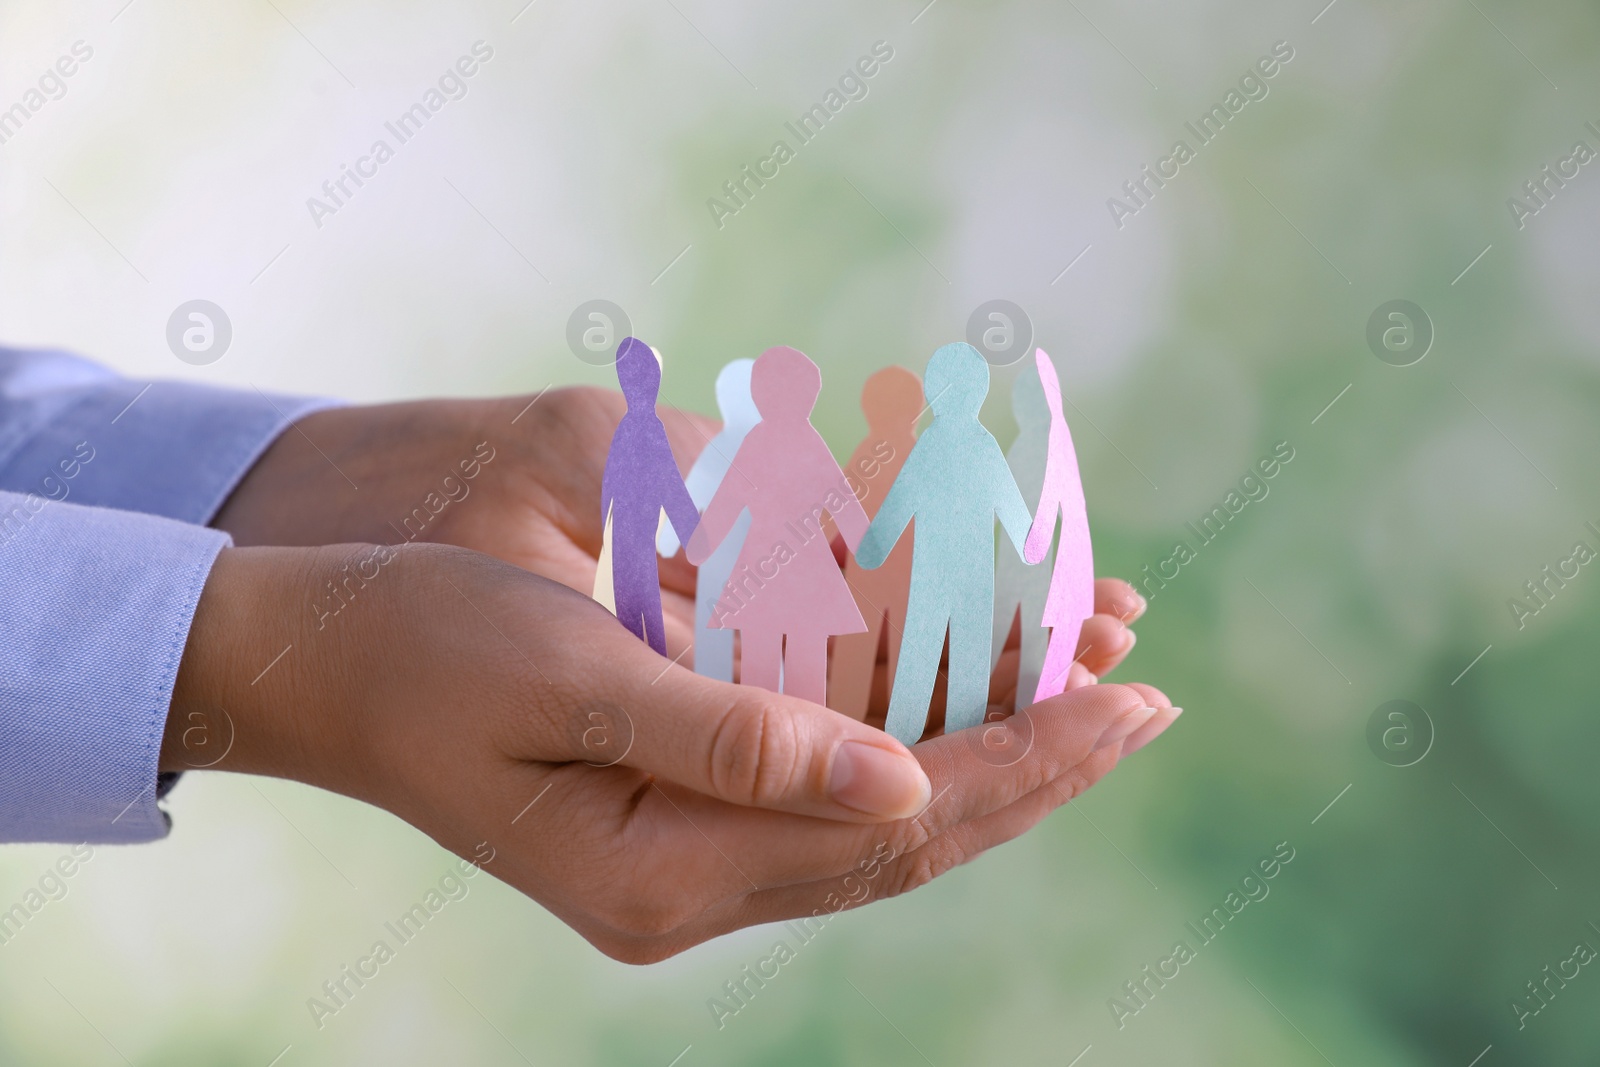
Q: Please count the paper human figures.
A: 8